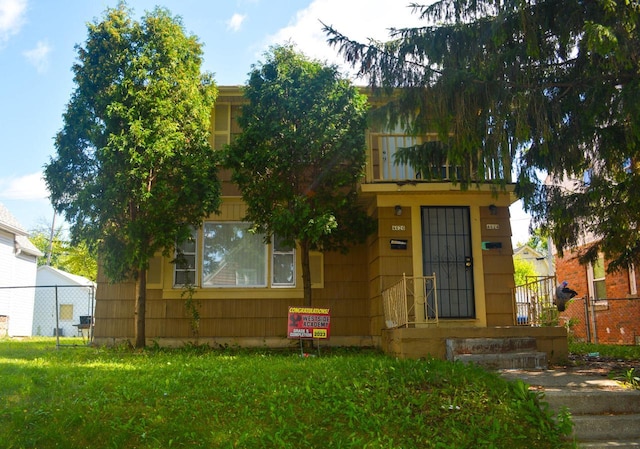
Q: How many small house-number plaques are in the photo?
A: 2